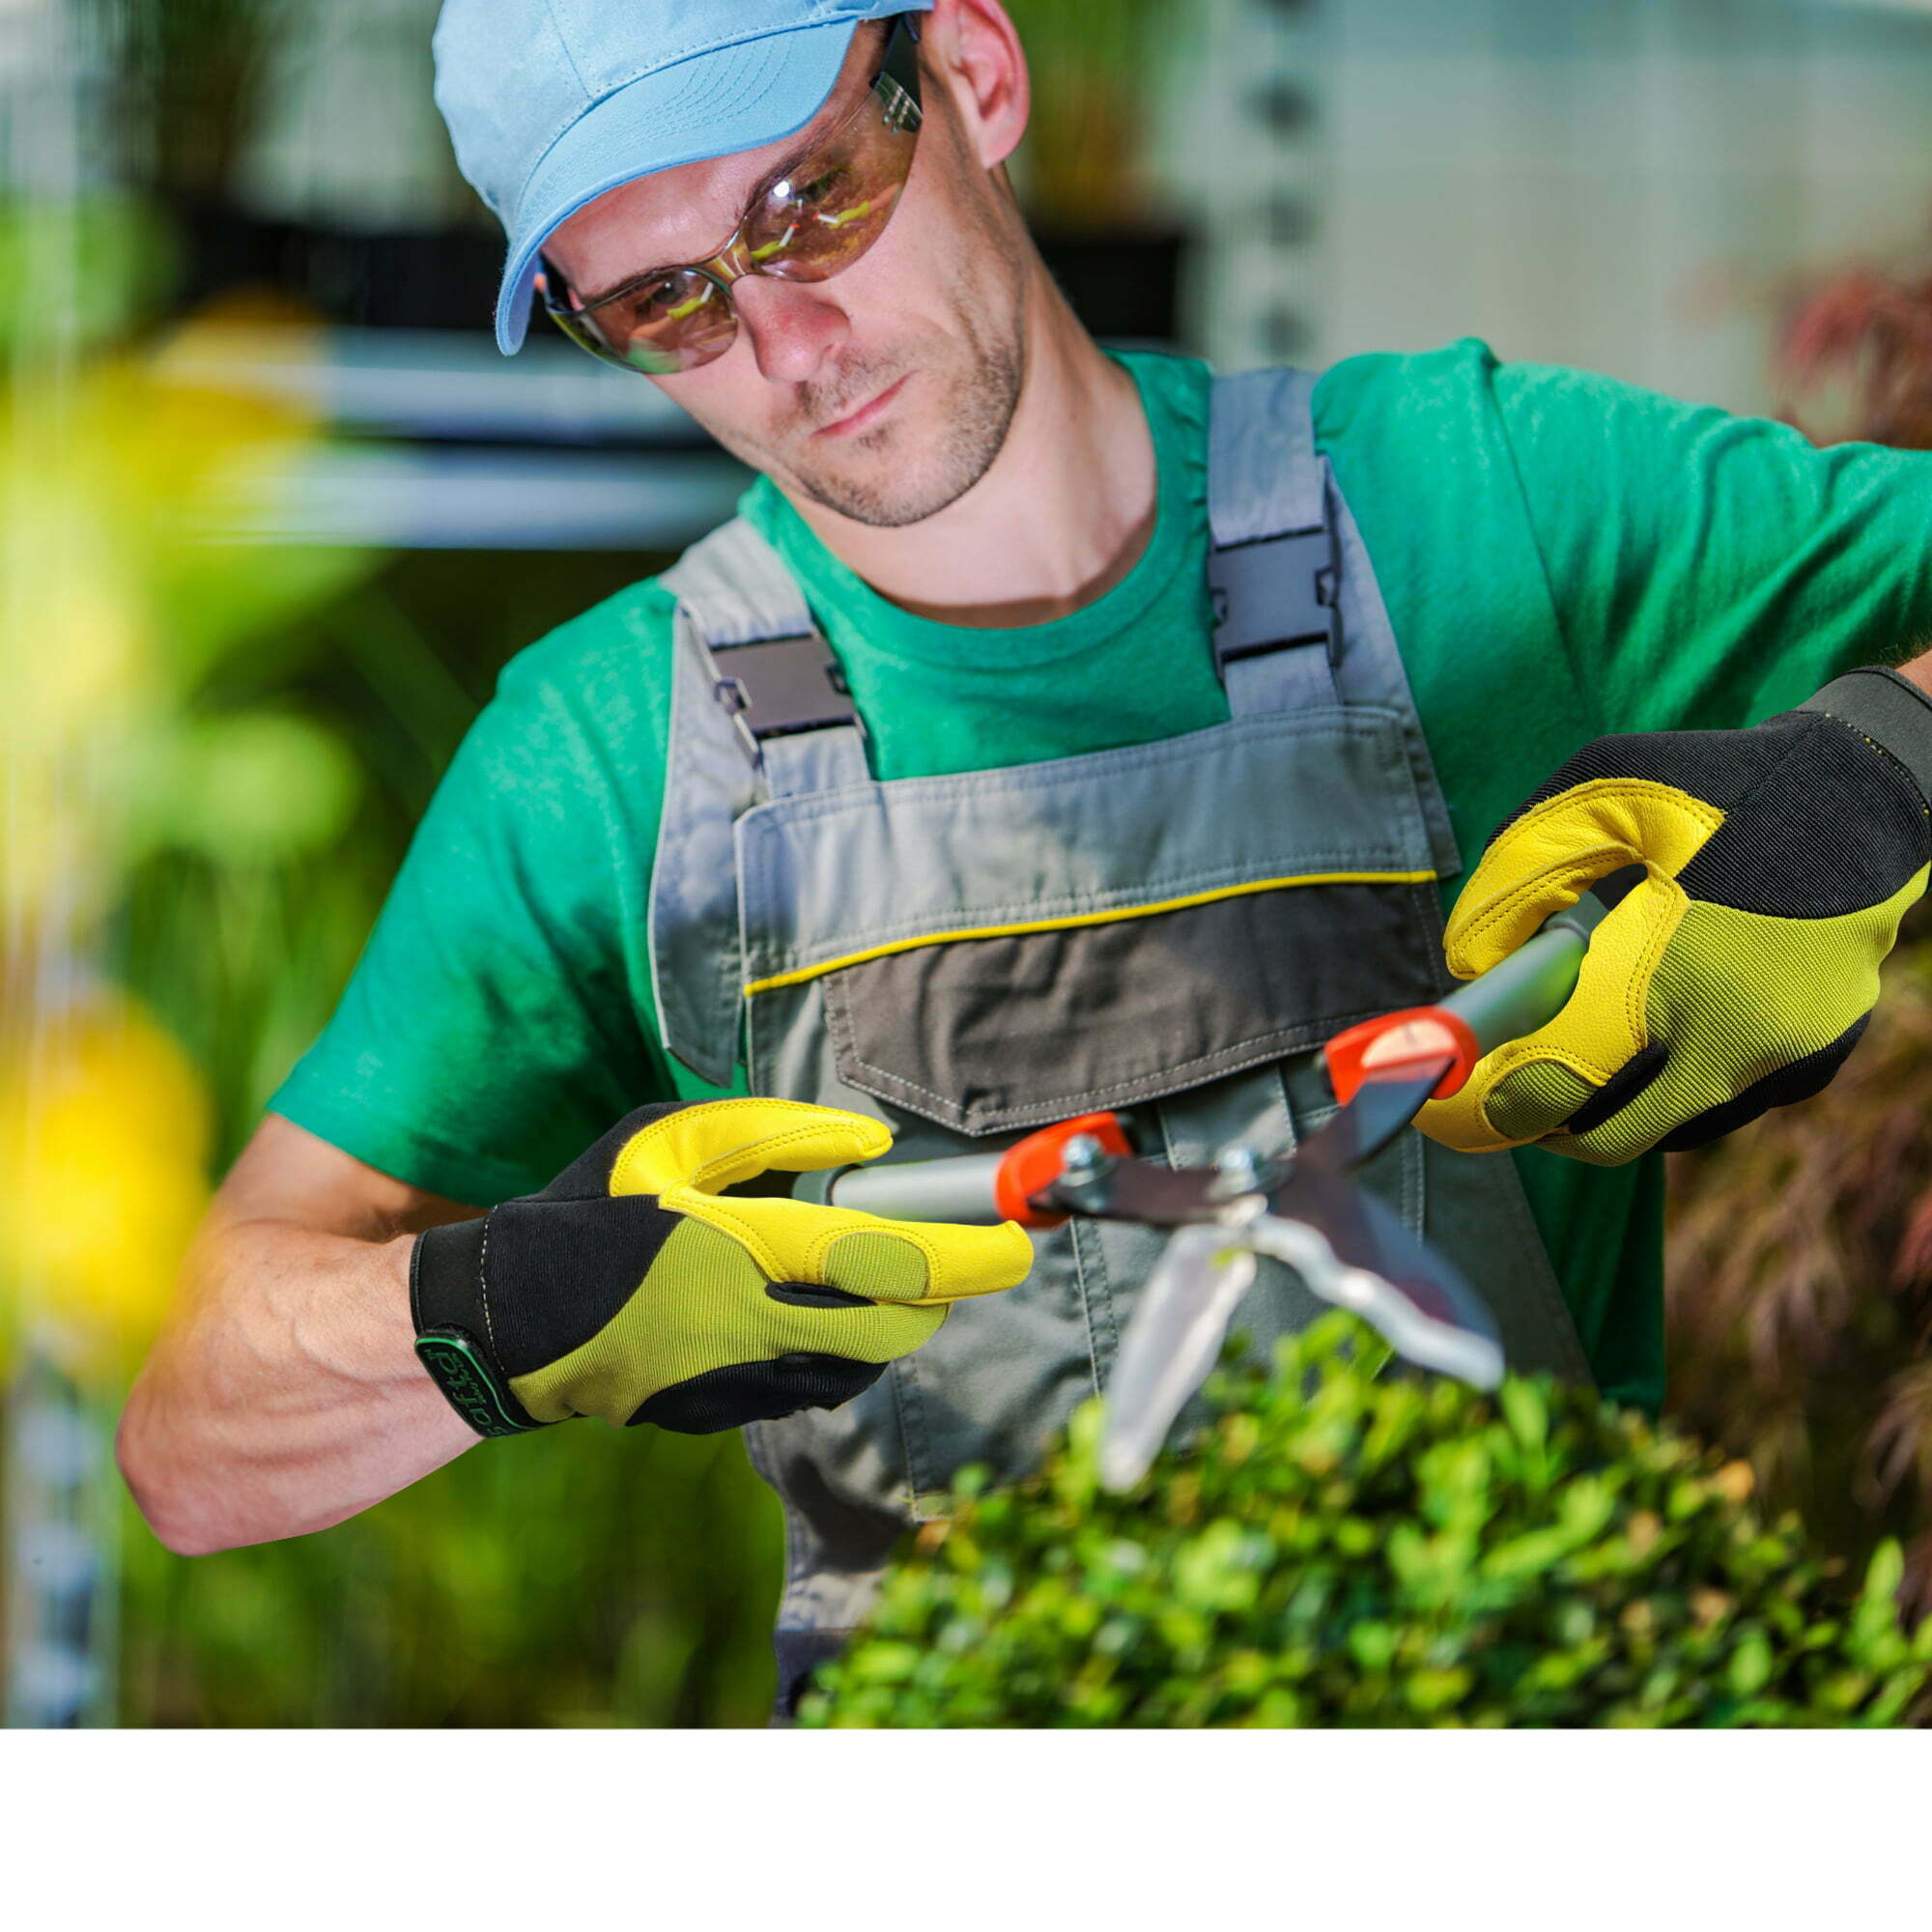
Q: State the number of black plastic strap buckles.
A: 2